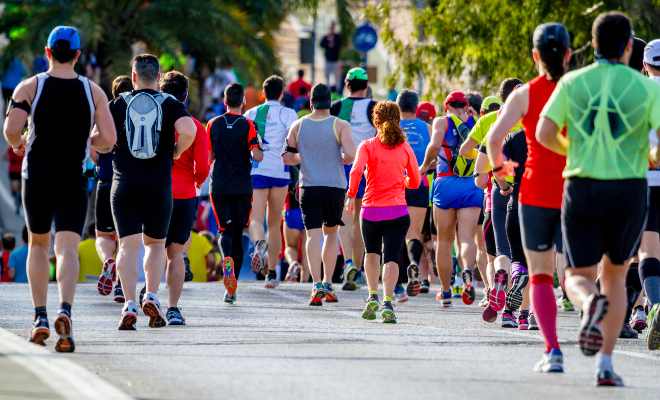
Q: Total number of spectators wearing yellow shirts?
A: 2